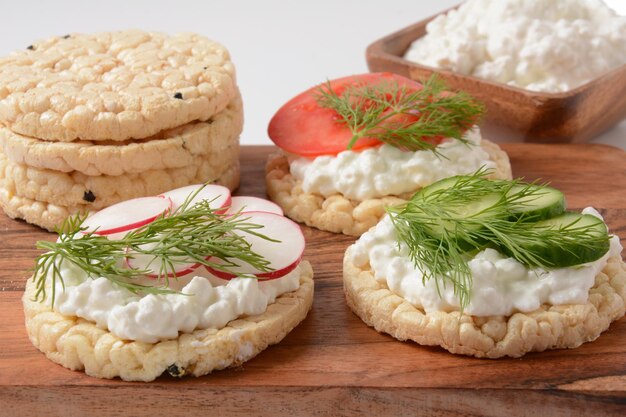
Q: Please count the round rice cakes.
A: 7